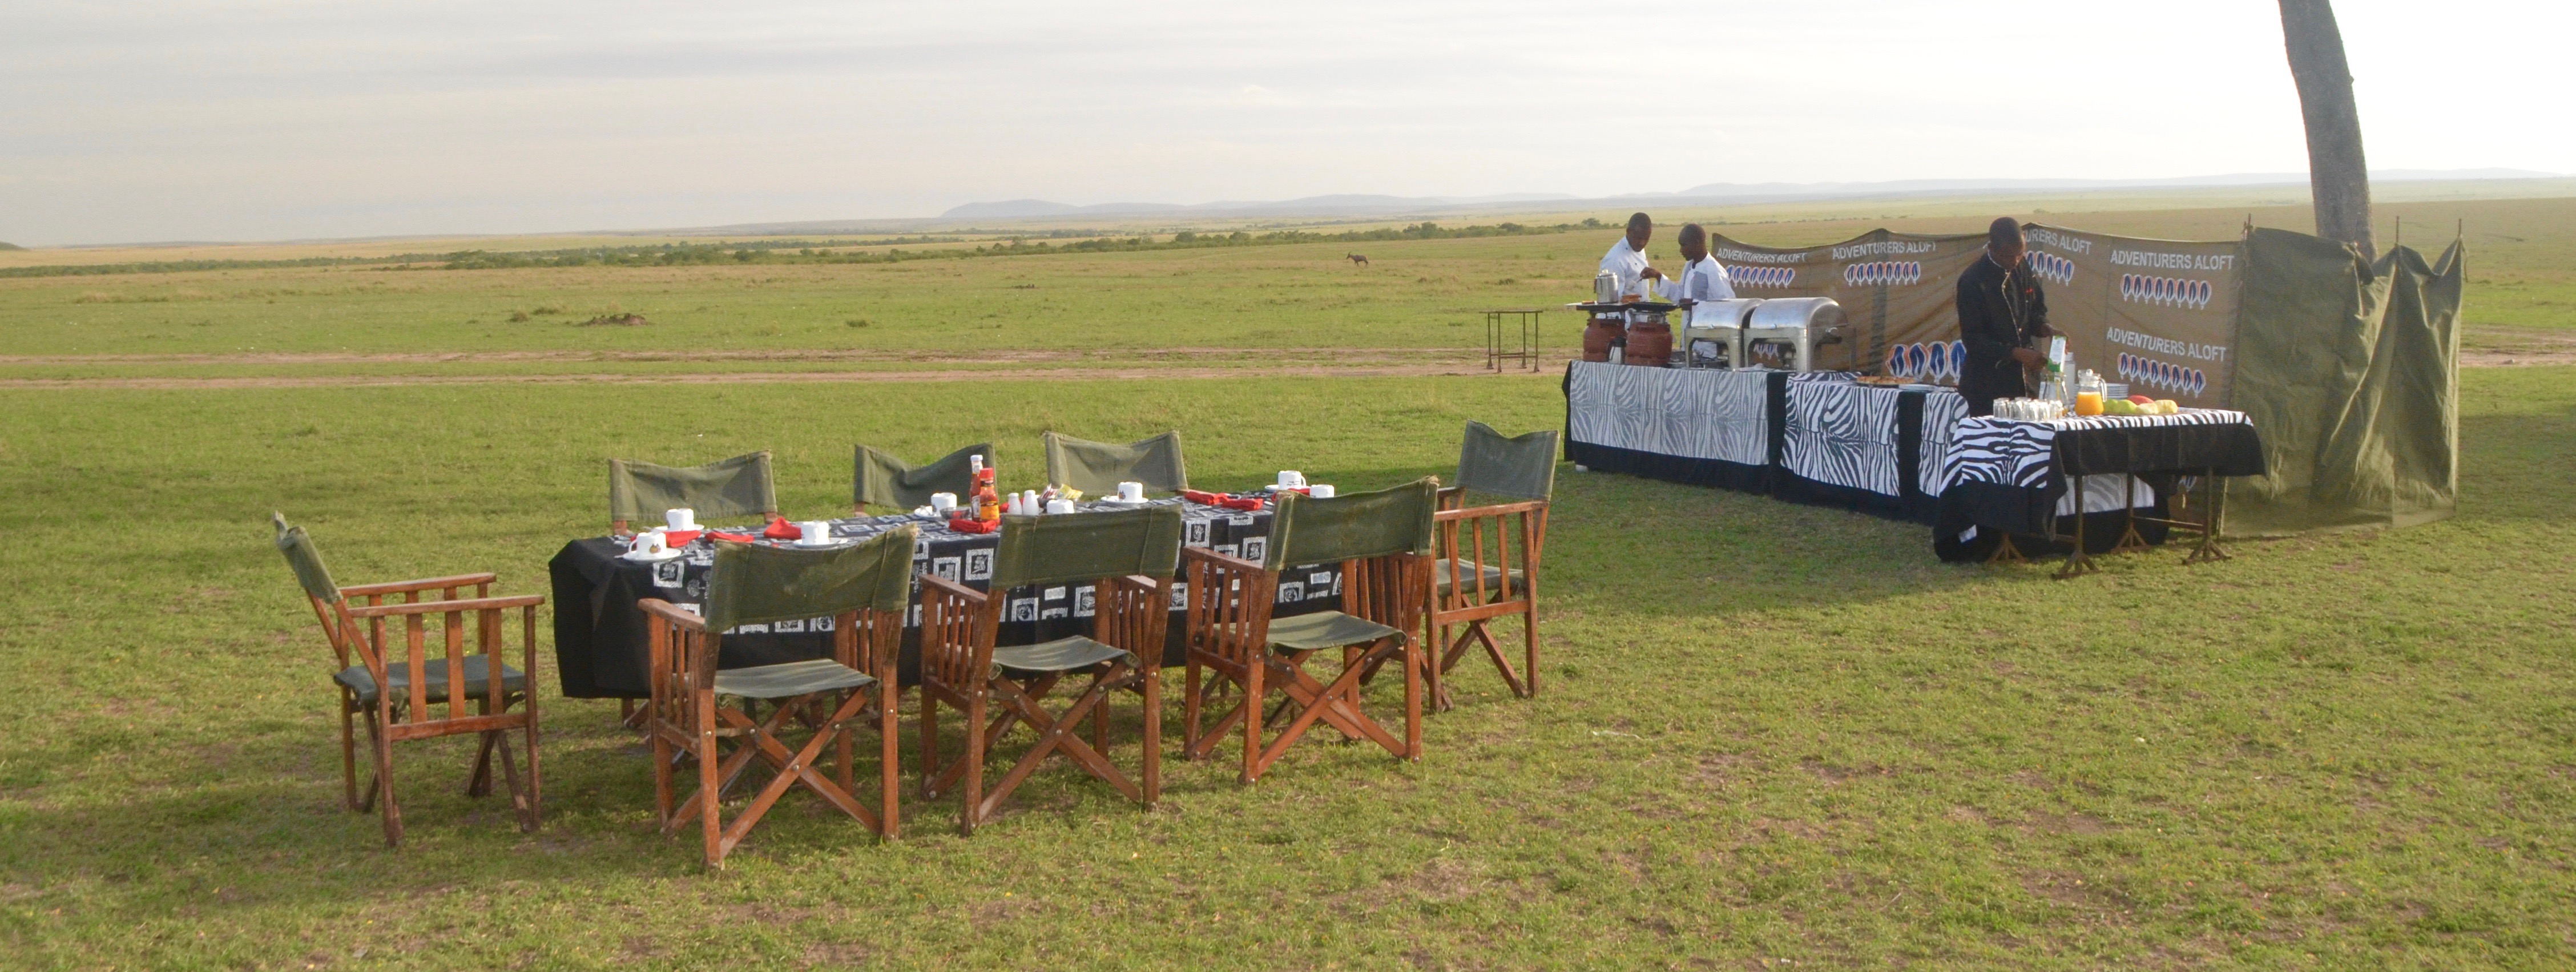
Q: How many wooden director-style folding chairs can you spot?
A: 8